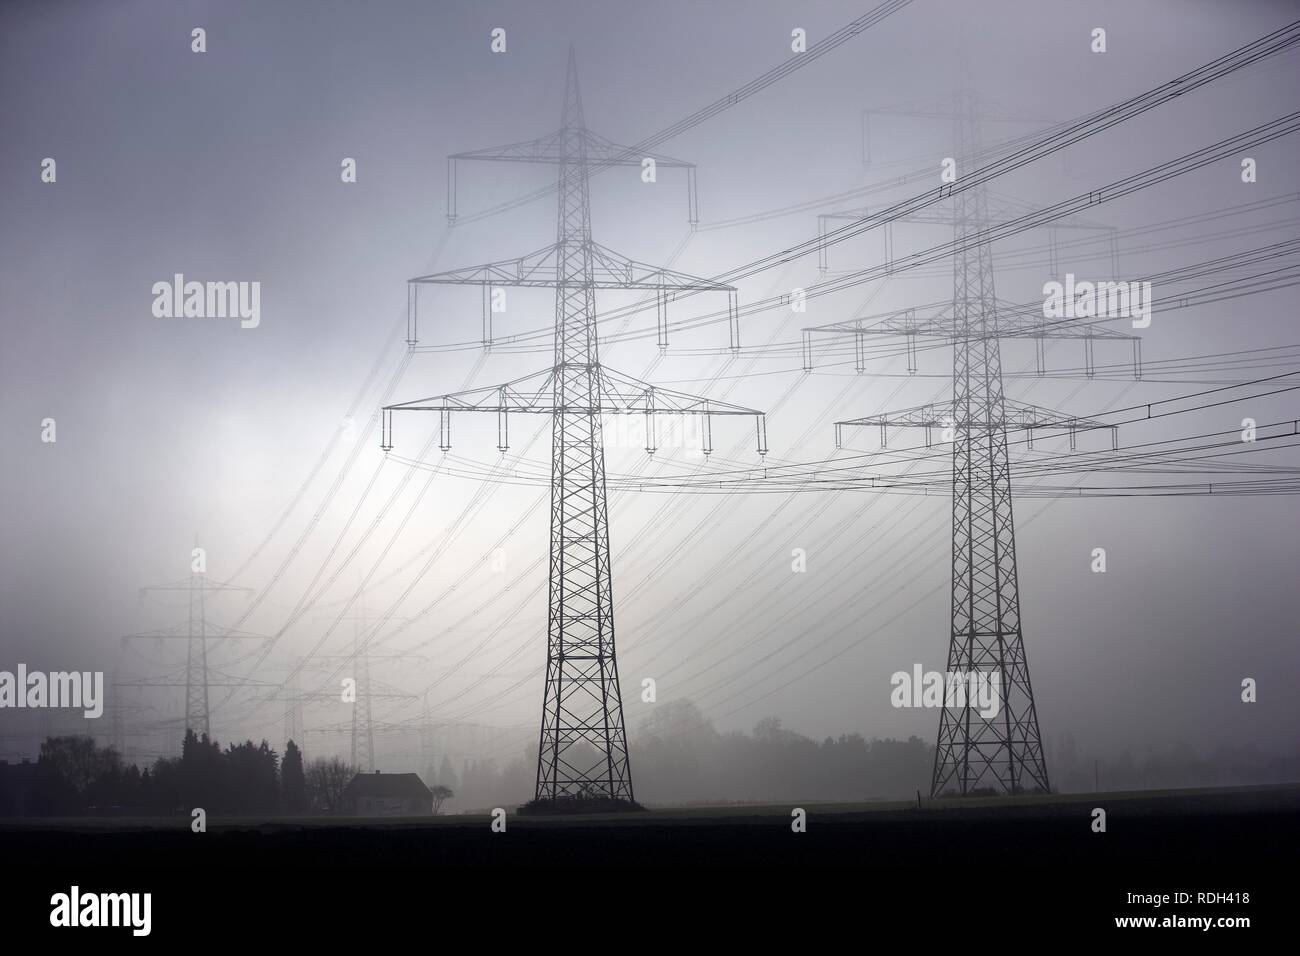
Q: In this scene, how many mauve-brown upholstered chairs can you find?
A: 0